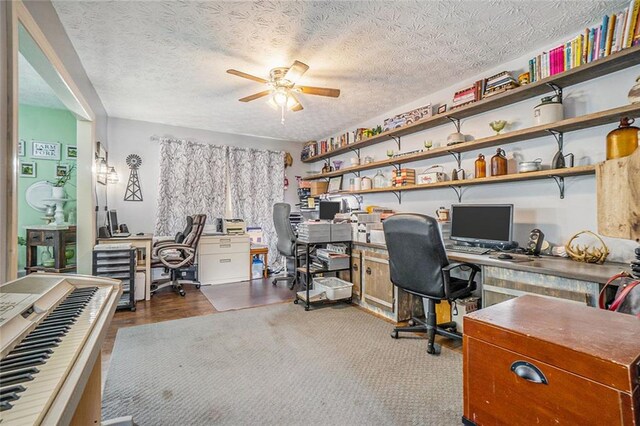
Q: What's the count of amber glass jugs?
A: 3